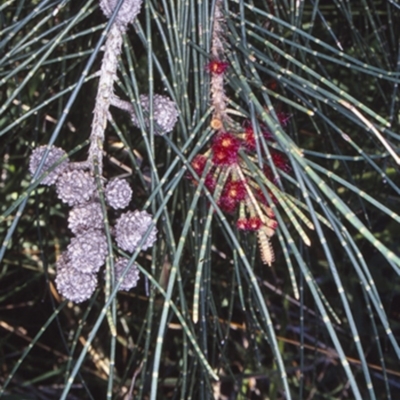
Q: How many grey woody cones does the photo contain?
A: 10